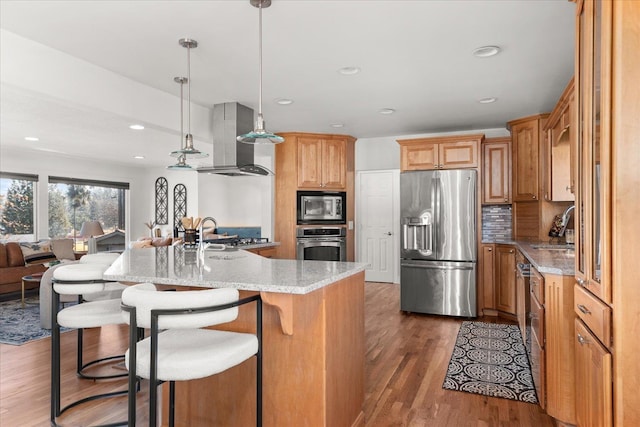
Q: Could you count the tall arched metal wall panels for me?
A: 2